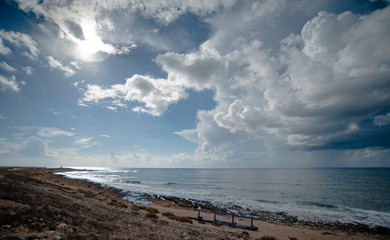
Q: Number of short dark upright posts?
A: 4